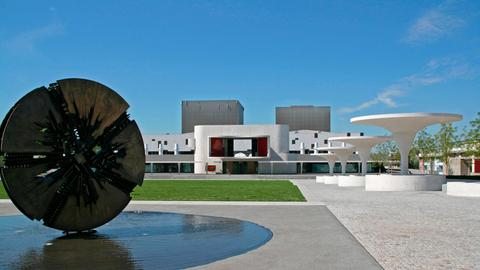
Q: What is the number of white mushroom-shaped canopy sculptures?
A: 4